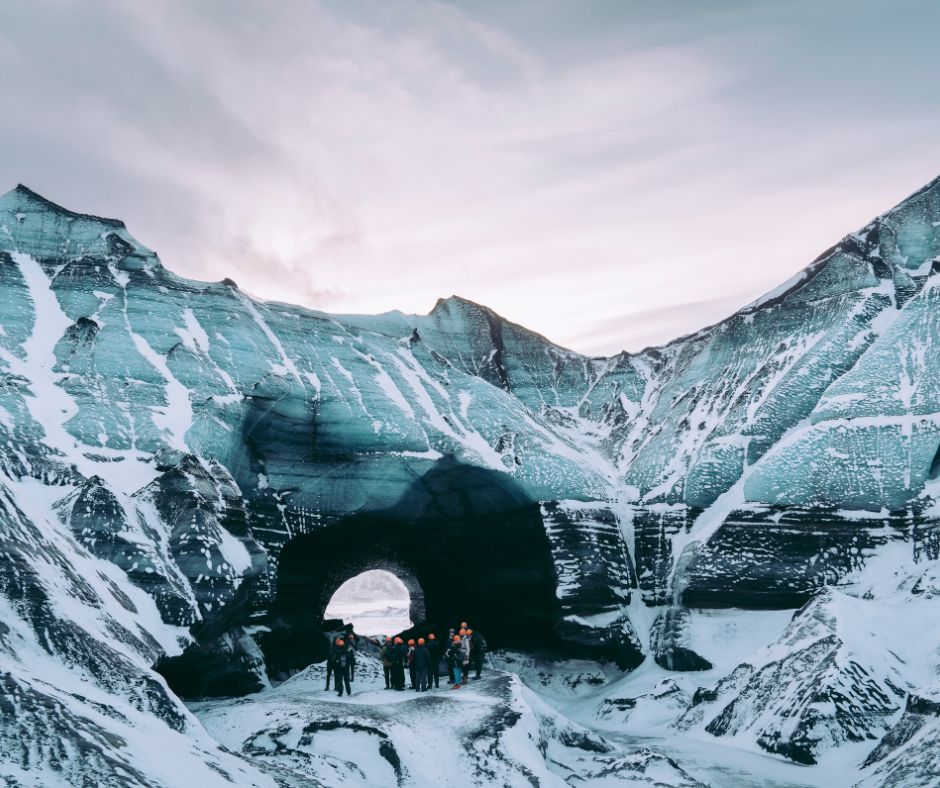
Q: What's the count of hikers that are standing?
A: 14